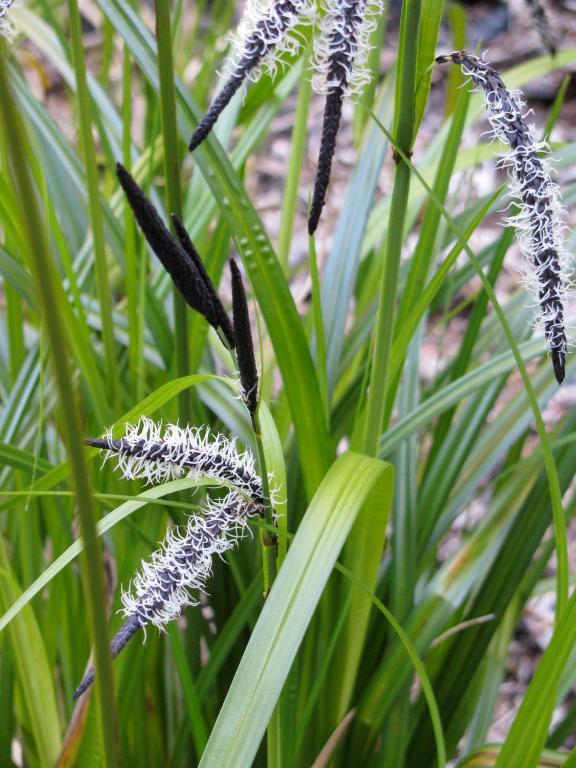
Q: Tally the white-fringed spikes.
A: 5